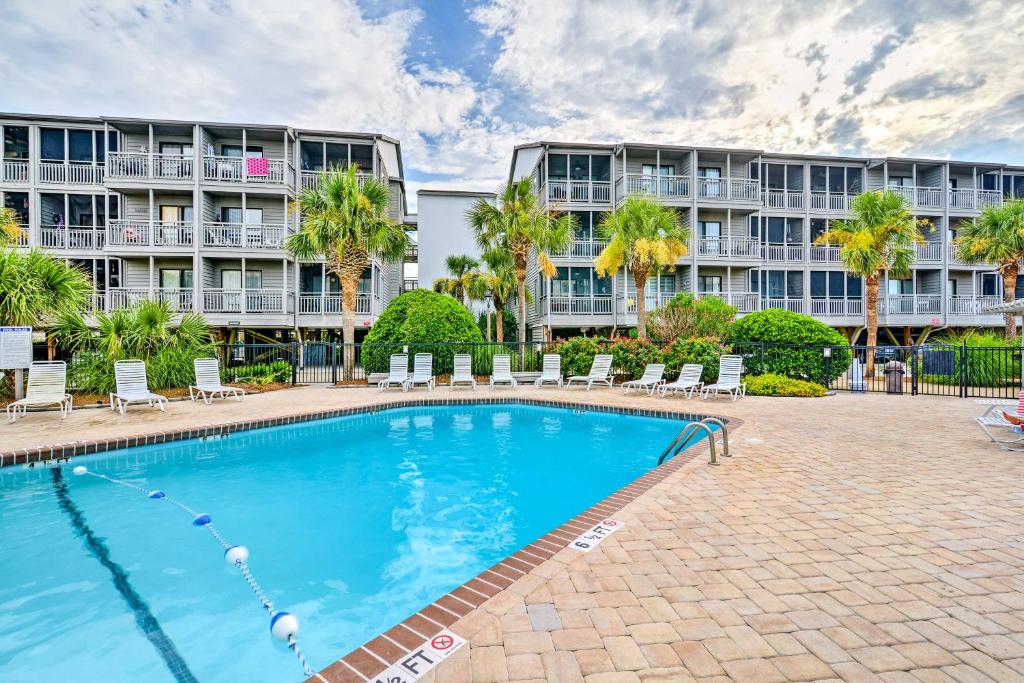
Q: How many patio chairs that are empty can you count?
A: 12